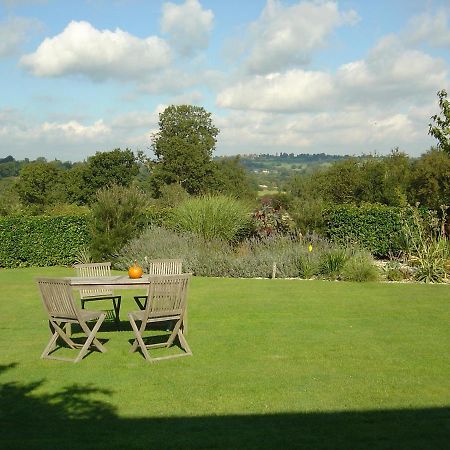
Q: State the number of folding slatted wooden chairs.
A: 4